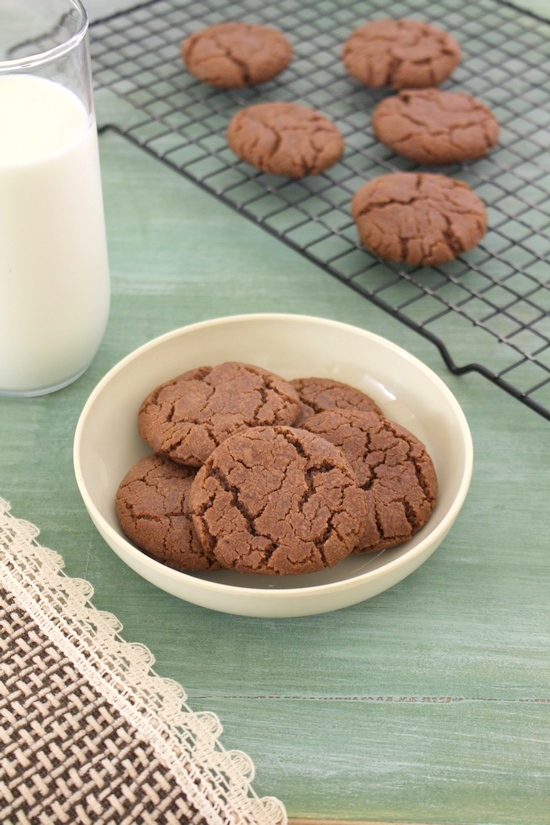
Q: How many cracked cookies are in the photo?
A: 10